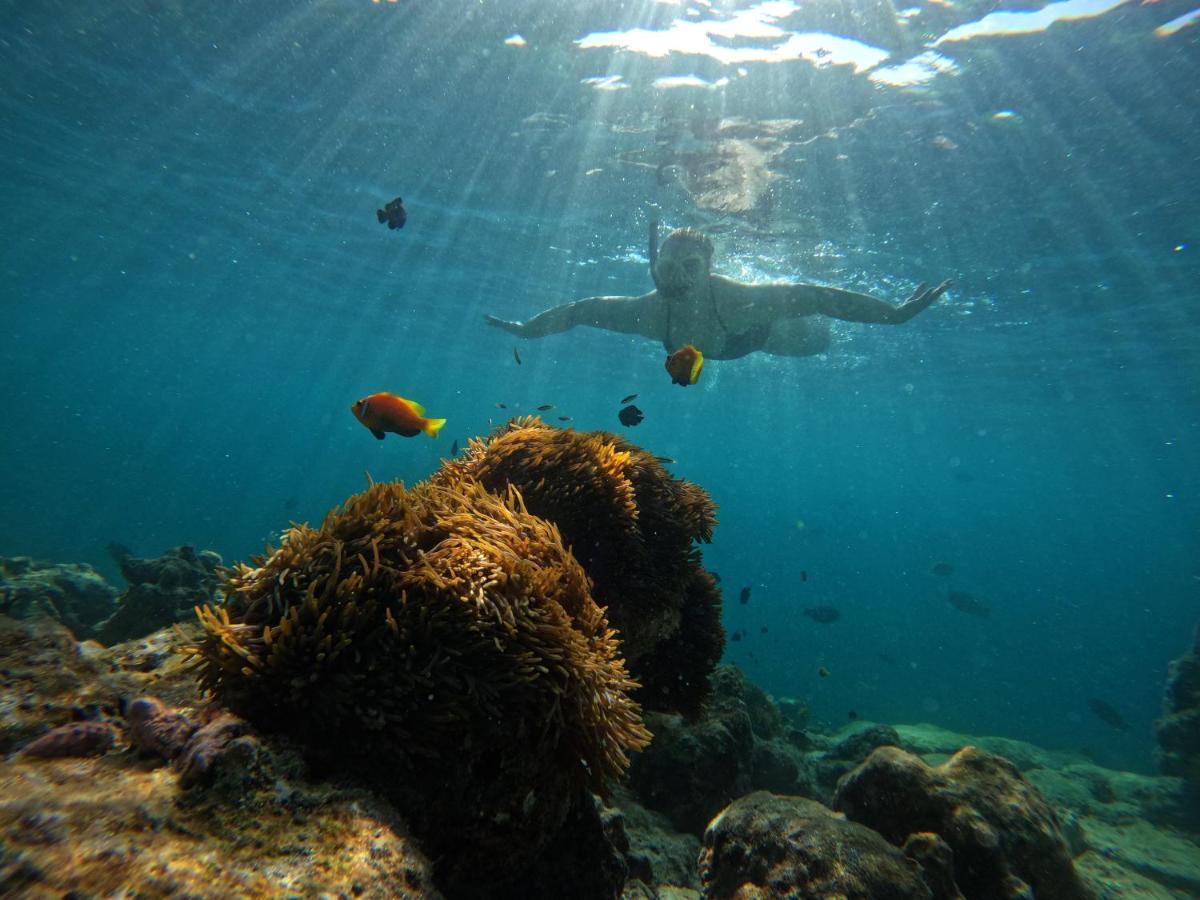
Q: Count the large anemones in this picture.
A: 2